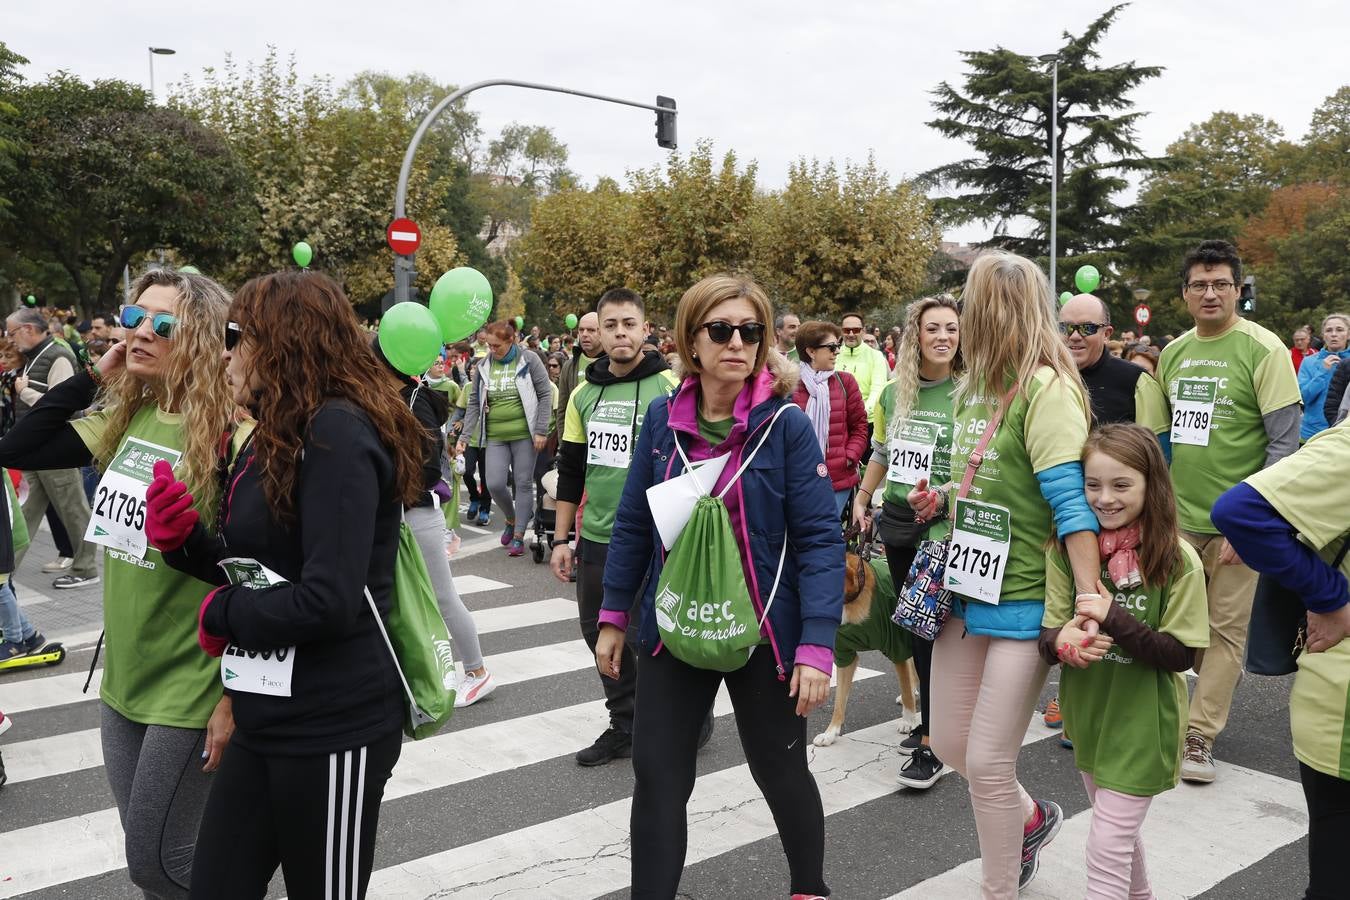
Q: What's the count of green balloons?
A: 9